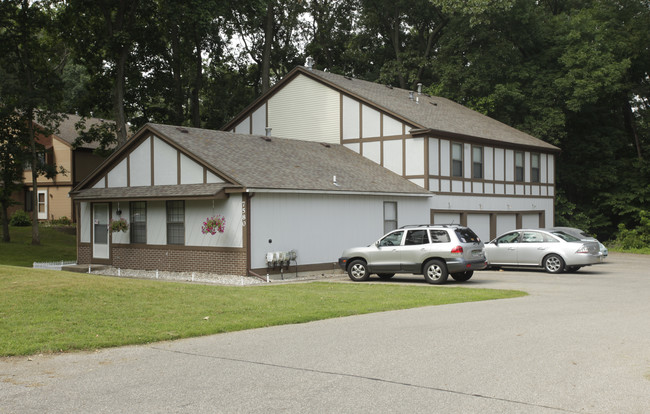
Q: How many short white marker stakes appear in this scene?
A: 6